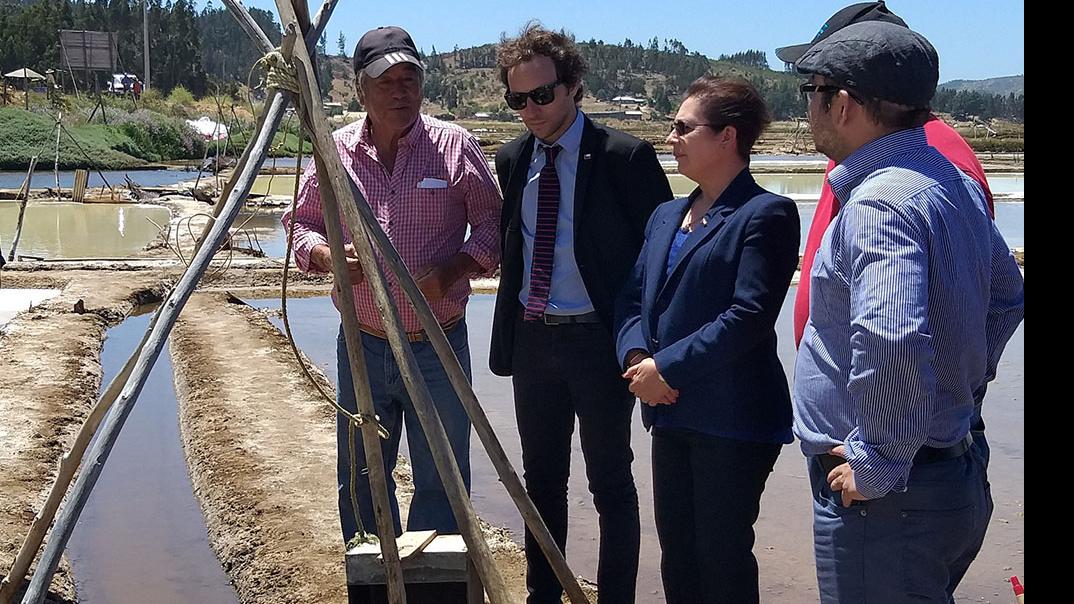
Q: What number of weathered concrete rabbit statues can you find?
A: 0